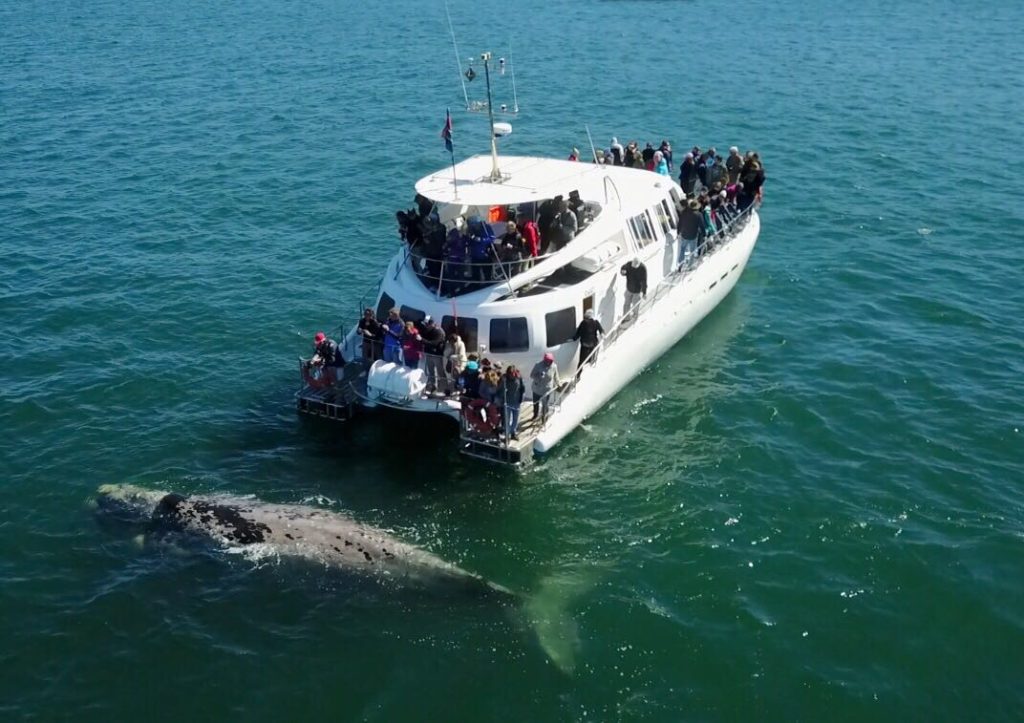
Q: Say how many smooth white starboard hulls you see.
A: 1